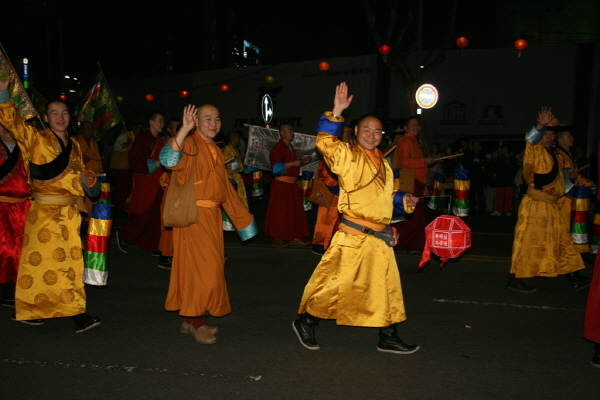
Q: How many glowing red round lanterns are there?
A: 8